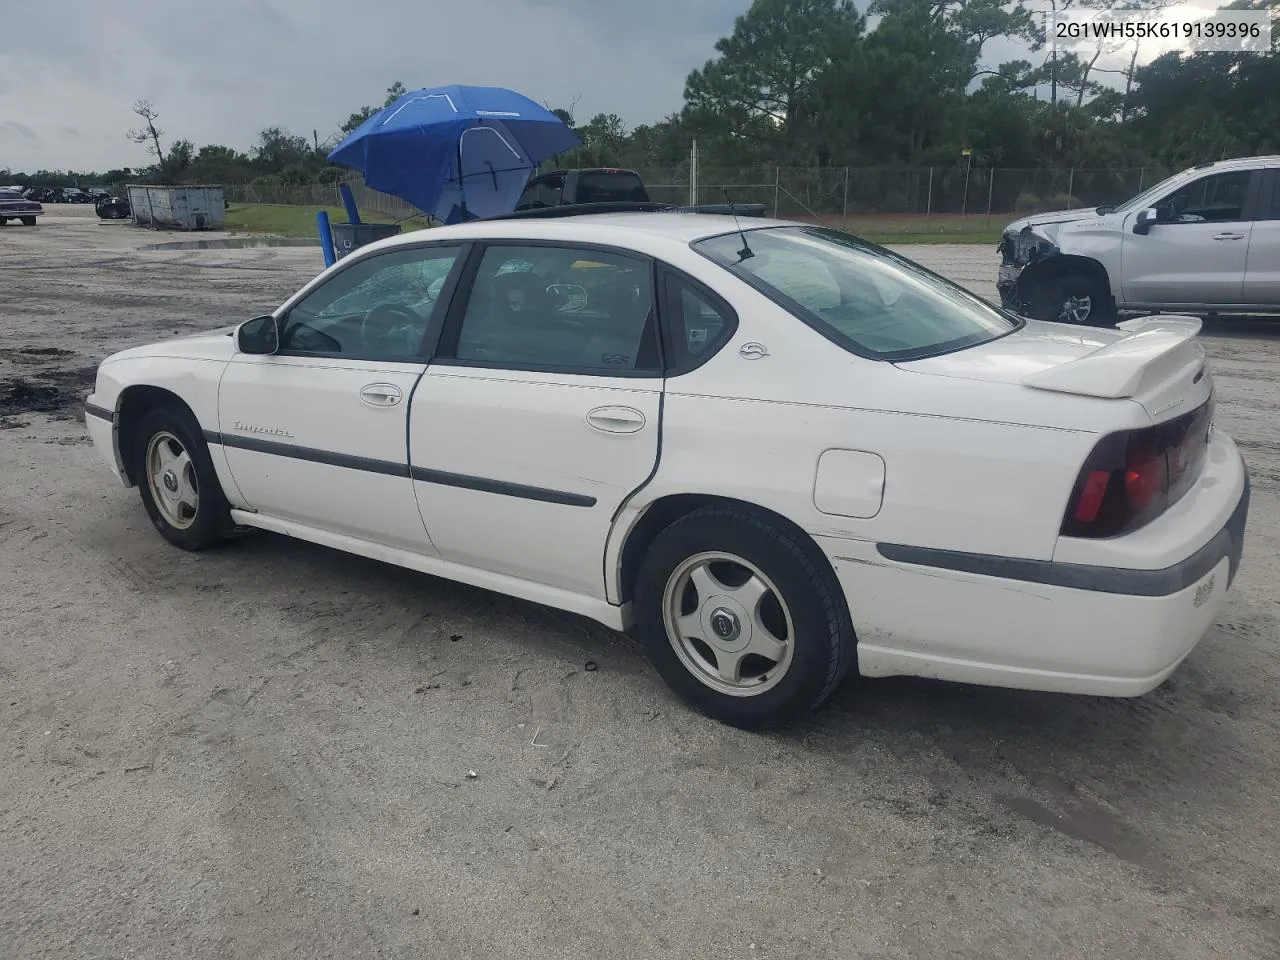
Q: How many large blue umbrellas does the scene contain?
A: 1